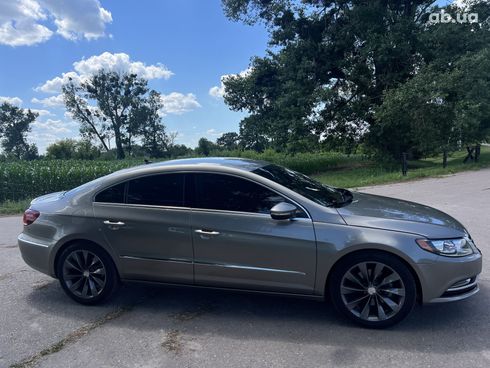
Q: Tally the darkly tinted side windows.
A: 3